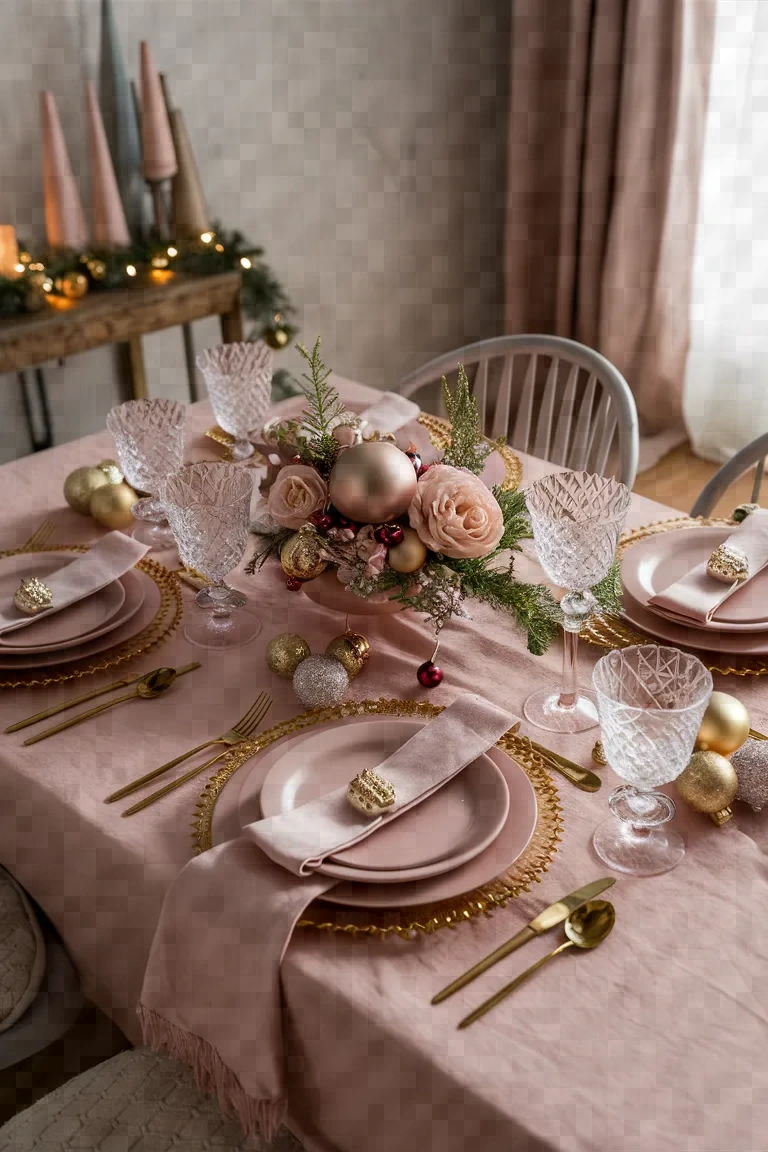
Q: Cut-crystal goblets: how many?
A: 5